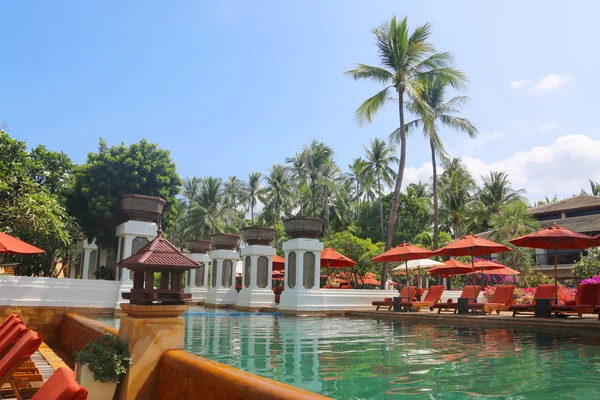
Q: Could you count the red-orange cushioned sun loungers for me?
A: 11